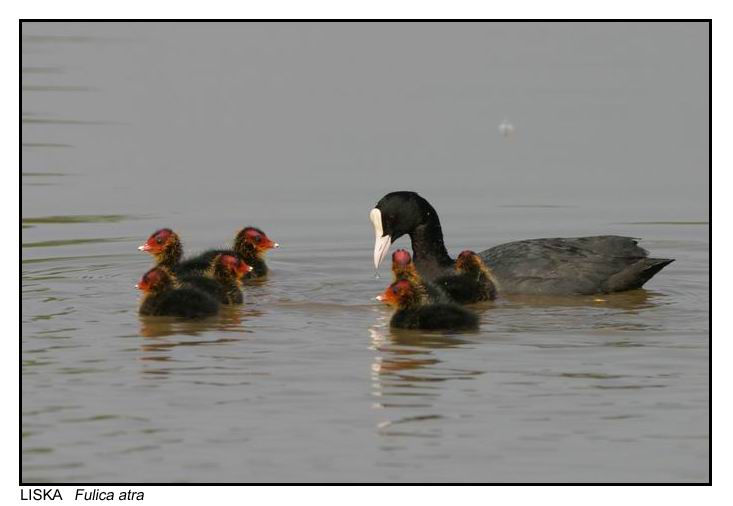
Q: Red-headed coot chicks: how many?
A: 7